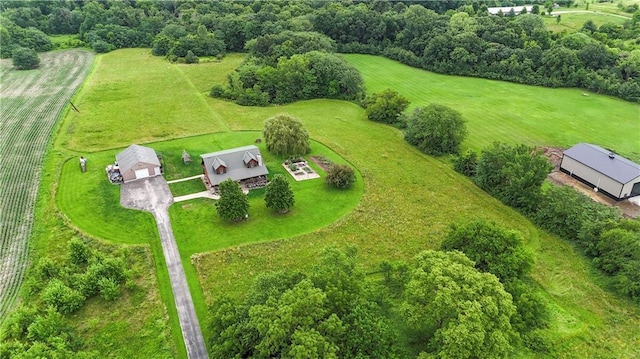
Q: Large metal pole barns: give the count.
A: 1